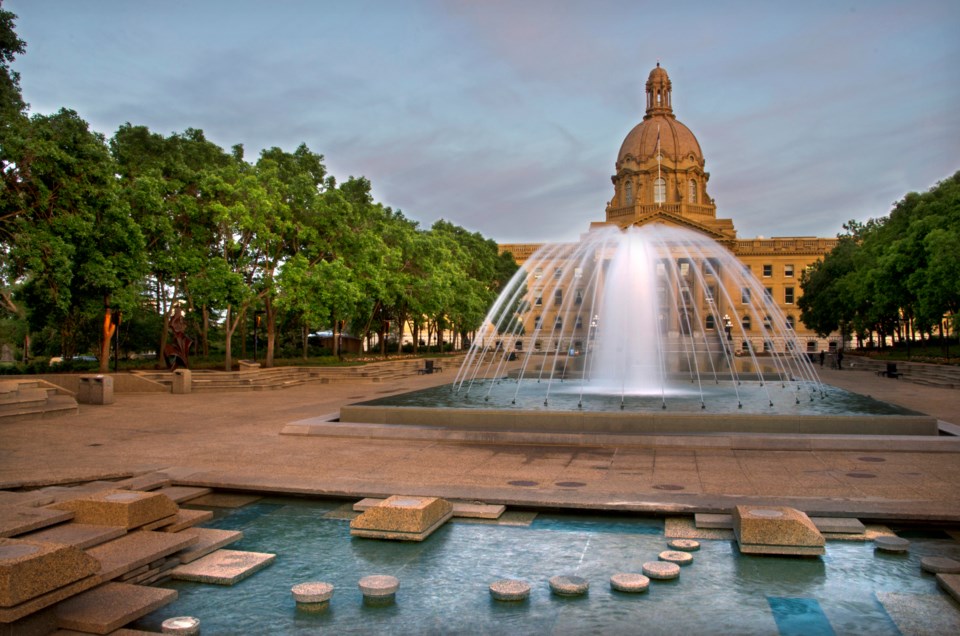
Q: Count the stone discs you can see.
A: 11